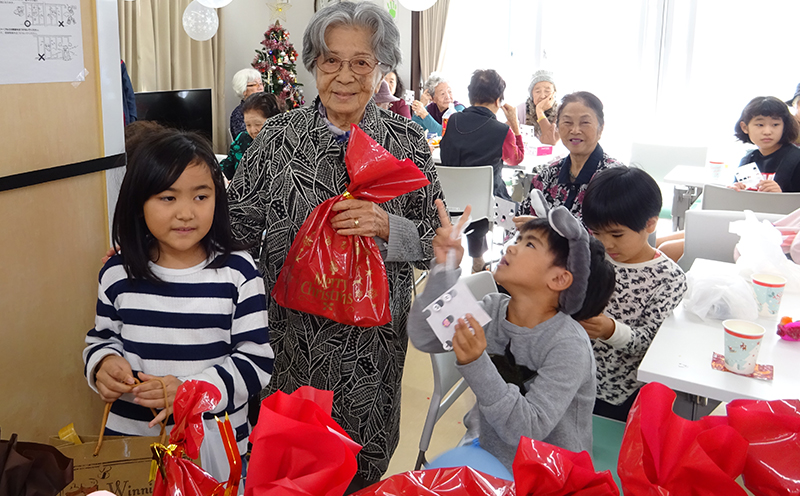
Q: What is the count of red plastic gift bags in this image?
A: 7